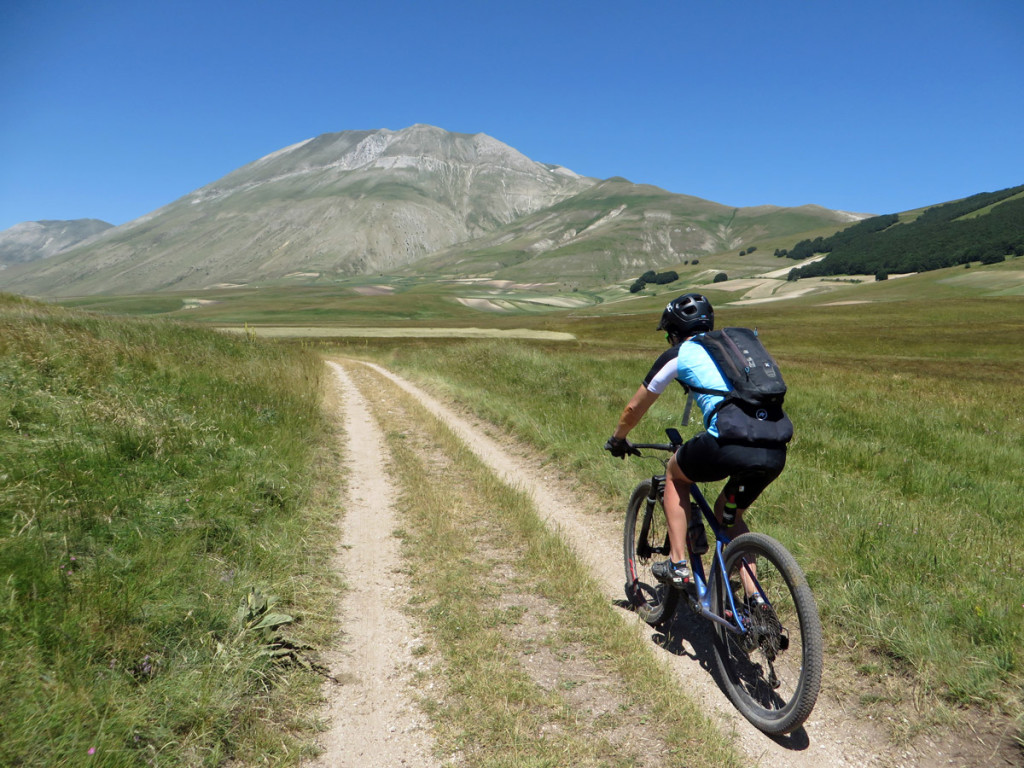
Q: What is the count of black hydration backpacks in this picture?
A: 1